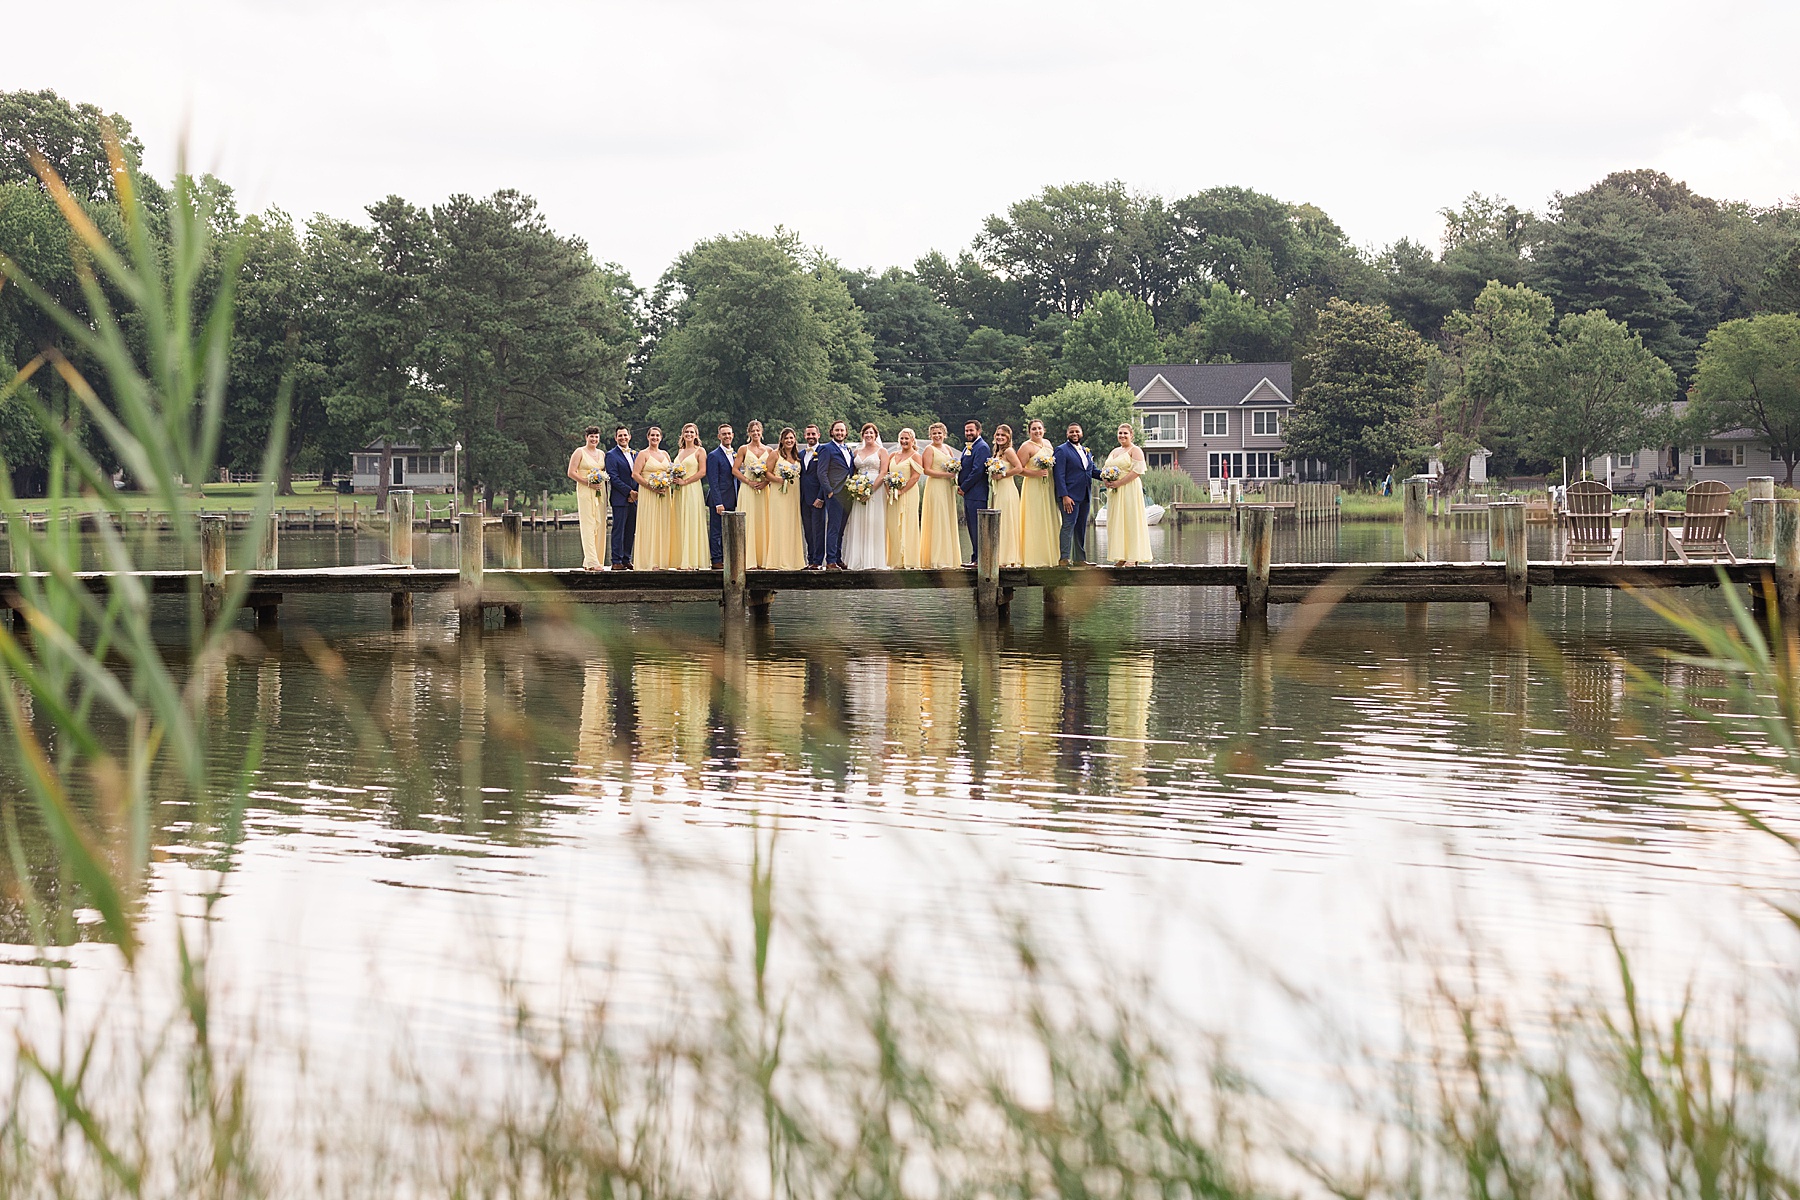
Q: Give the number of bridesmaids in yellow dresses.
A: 10